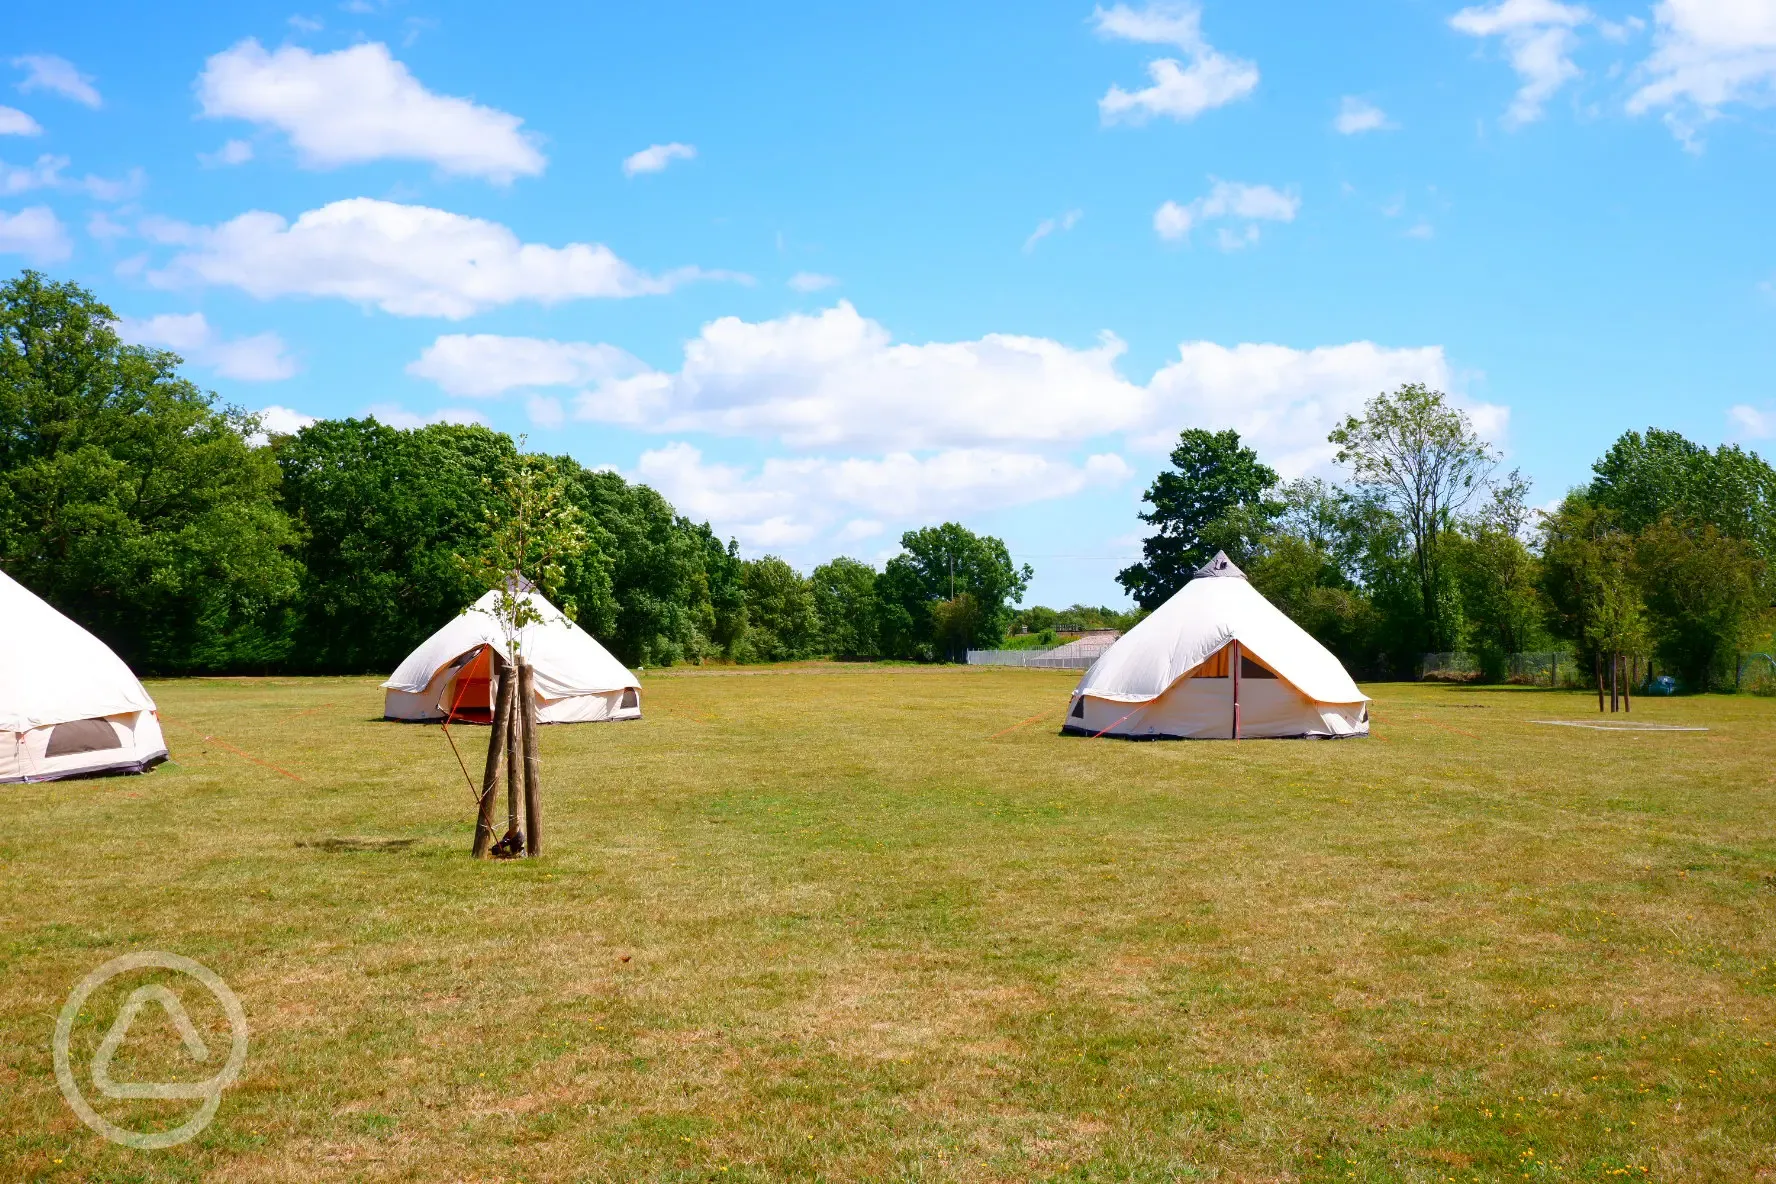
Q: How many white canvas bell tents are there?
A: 3